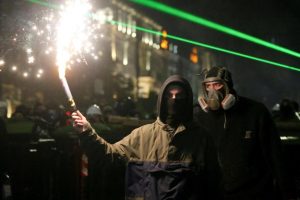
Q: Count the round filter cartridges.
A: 2